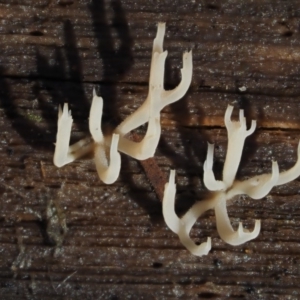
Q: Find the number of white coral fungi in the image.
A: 2